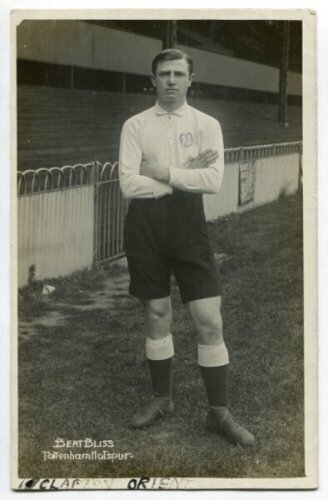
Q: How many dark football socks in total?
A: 2